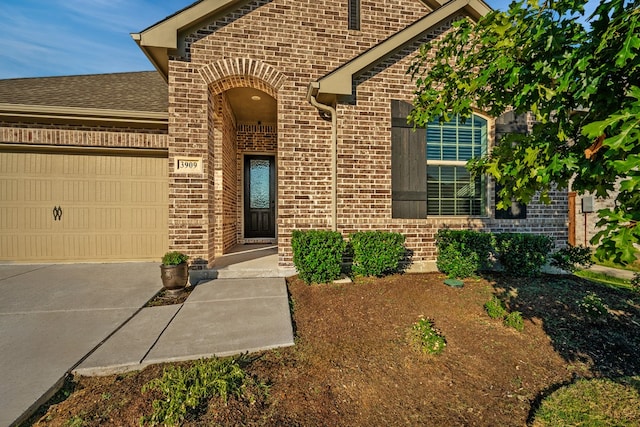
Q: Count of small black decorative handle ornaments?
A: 2